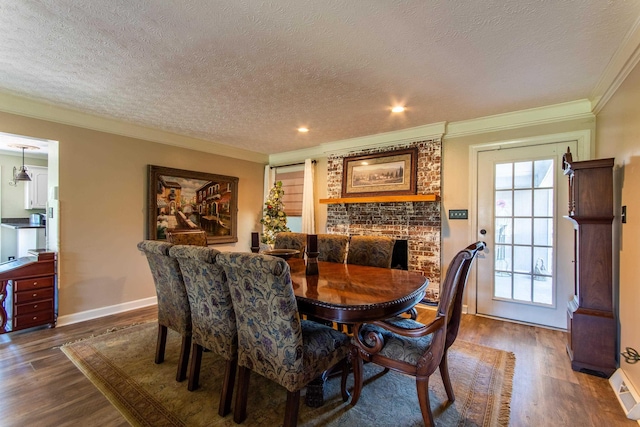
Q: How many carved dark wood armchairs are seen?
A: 1